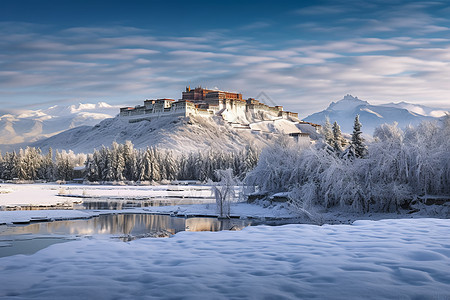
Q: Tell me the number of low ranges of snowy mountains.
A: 2